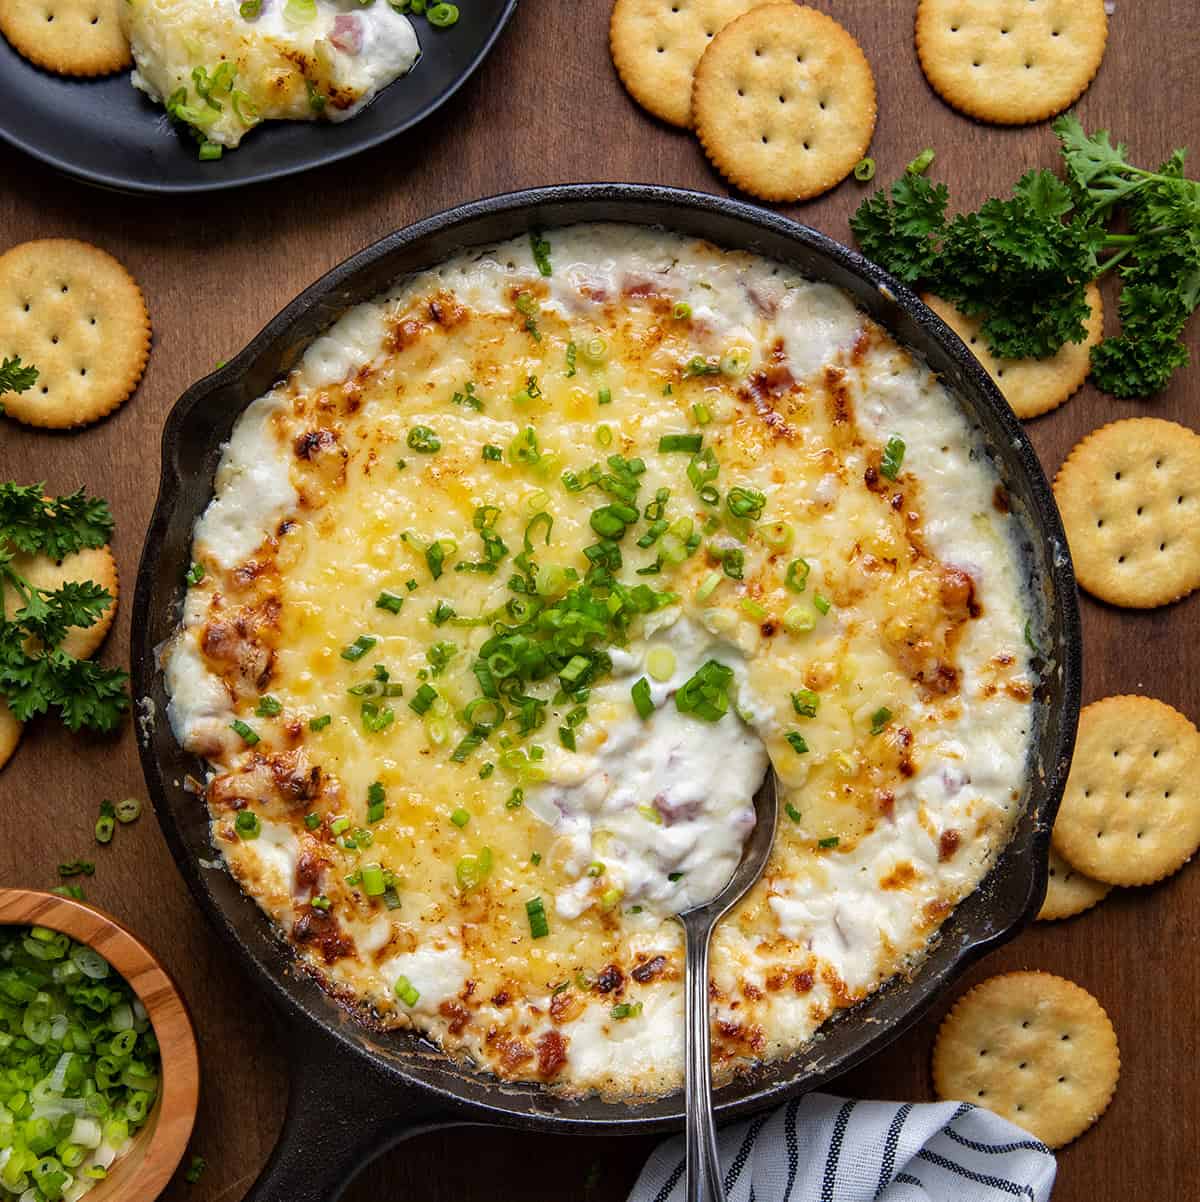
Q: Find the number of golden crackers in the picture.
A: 12